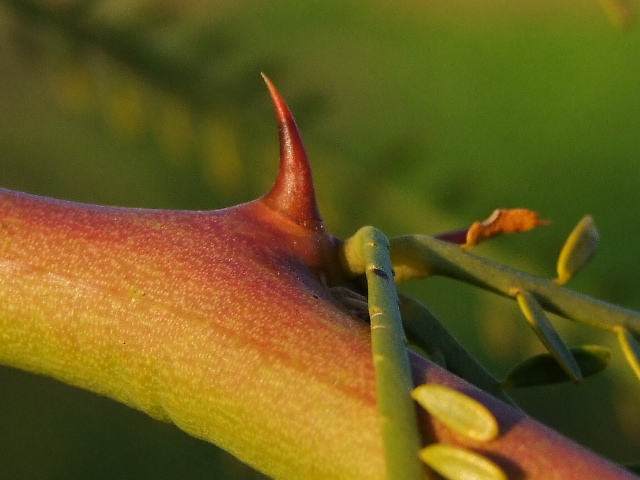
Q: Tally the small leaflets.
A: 6